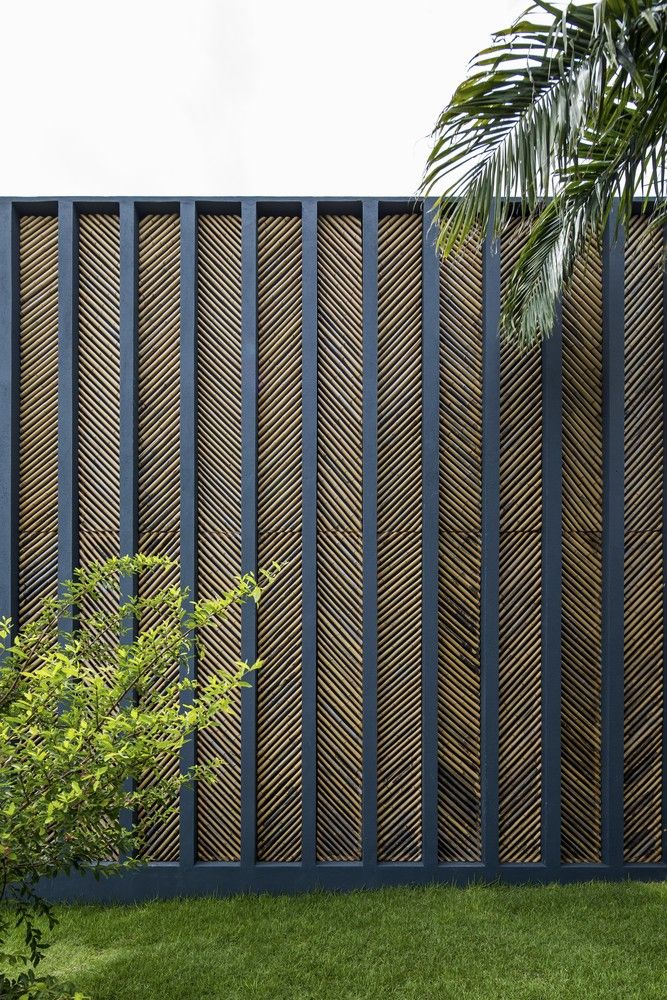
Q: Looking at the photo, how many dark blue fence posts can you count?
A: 11